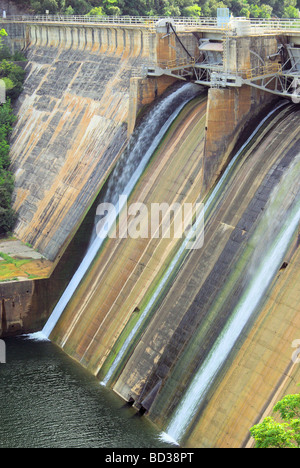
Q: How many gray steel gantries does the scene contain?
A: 2